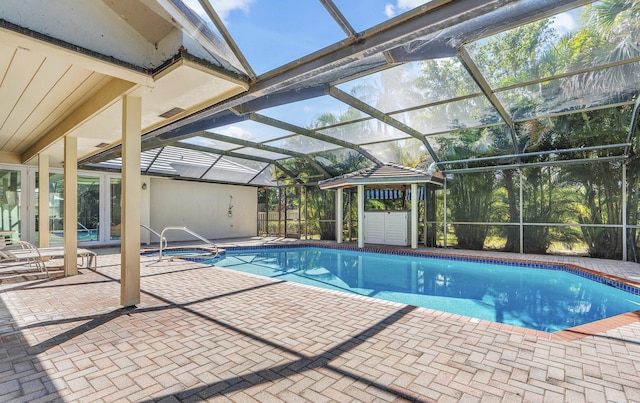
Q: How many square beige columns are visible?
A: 3